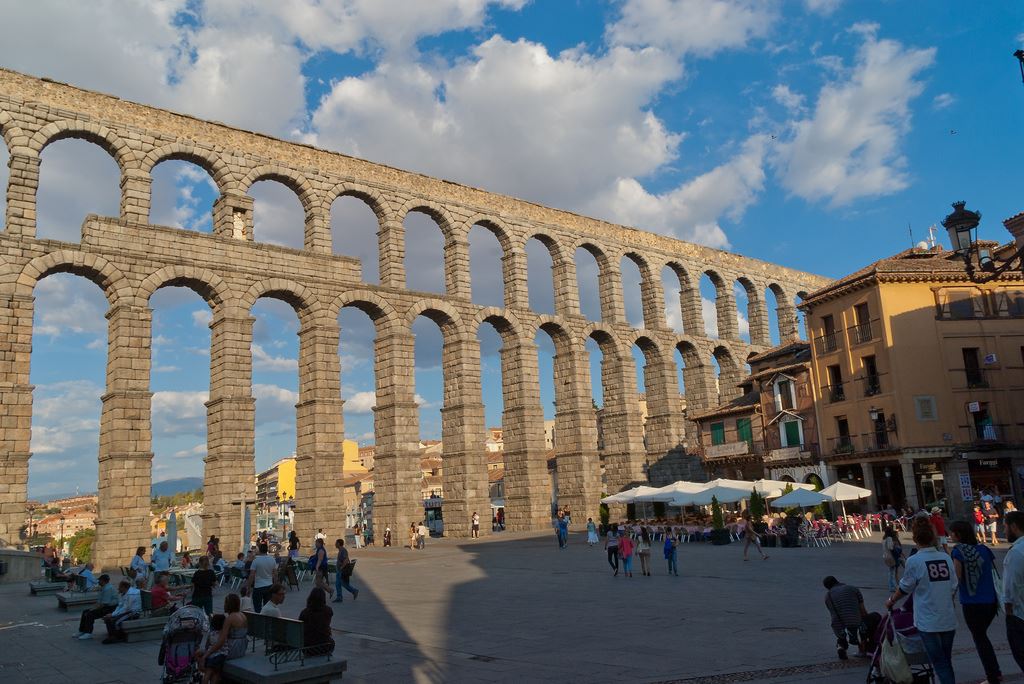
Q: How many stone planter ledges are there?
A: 4